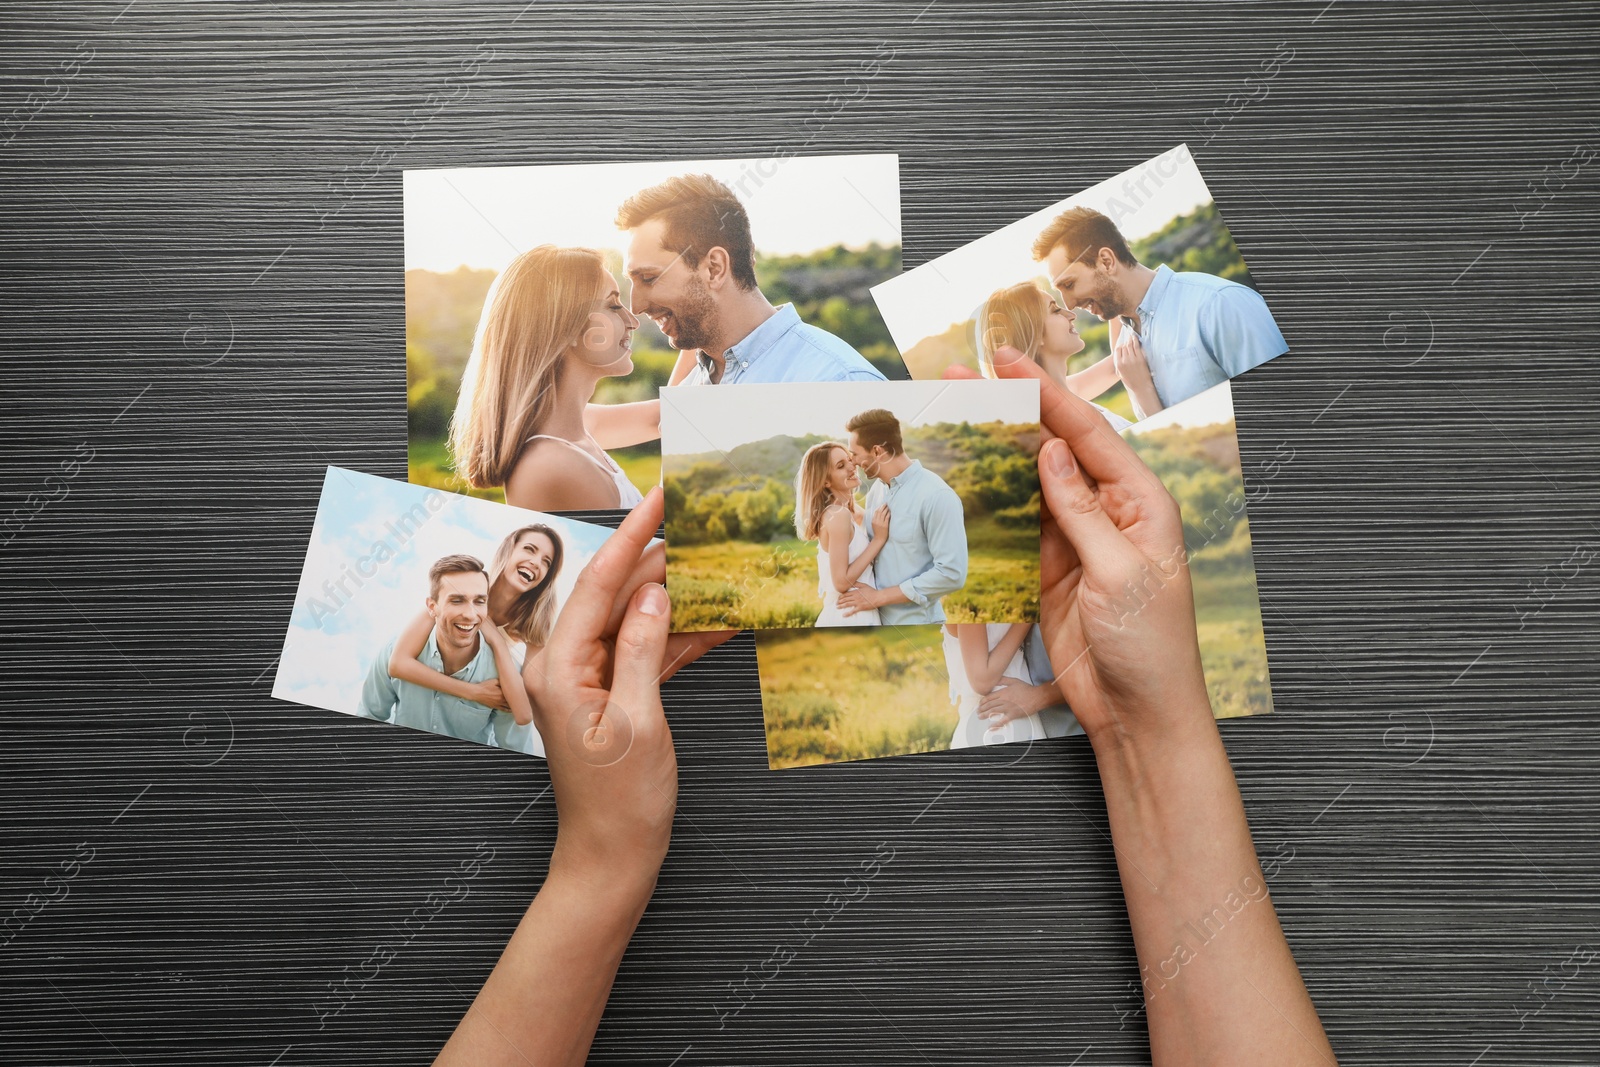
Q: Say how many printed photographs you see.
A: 5